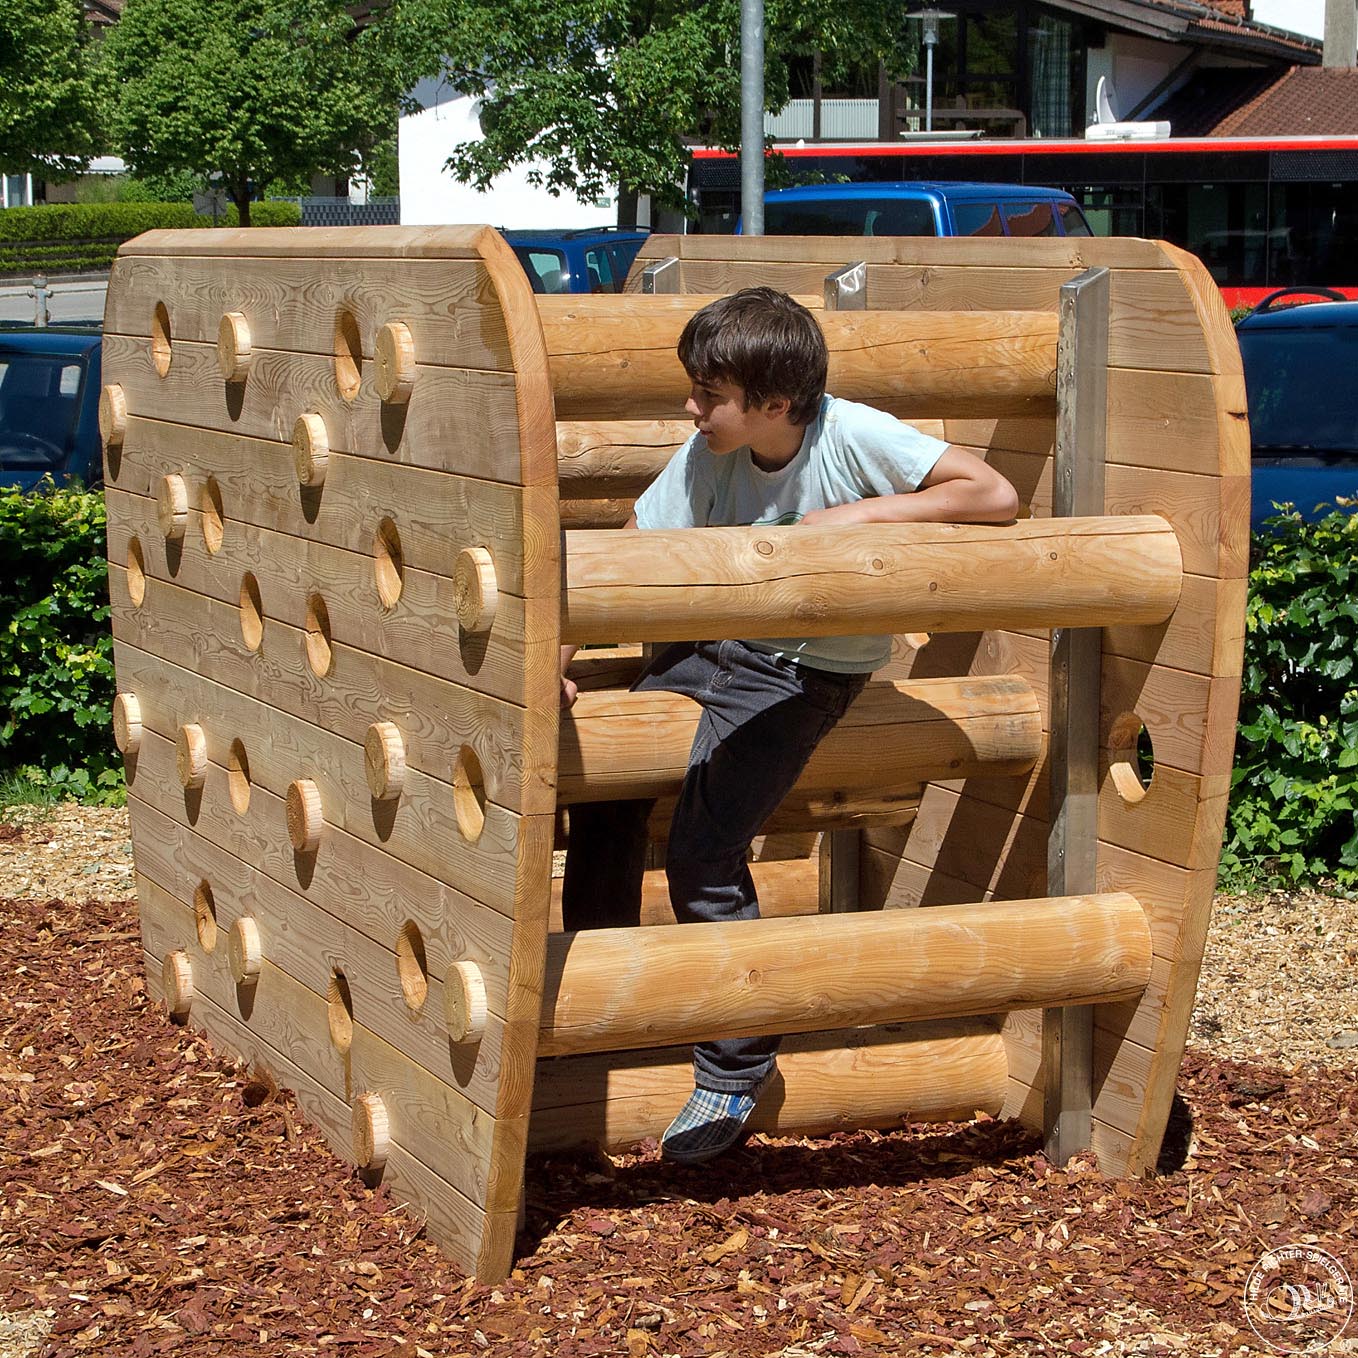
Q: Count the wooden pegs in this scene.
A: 14